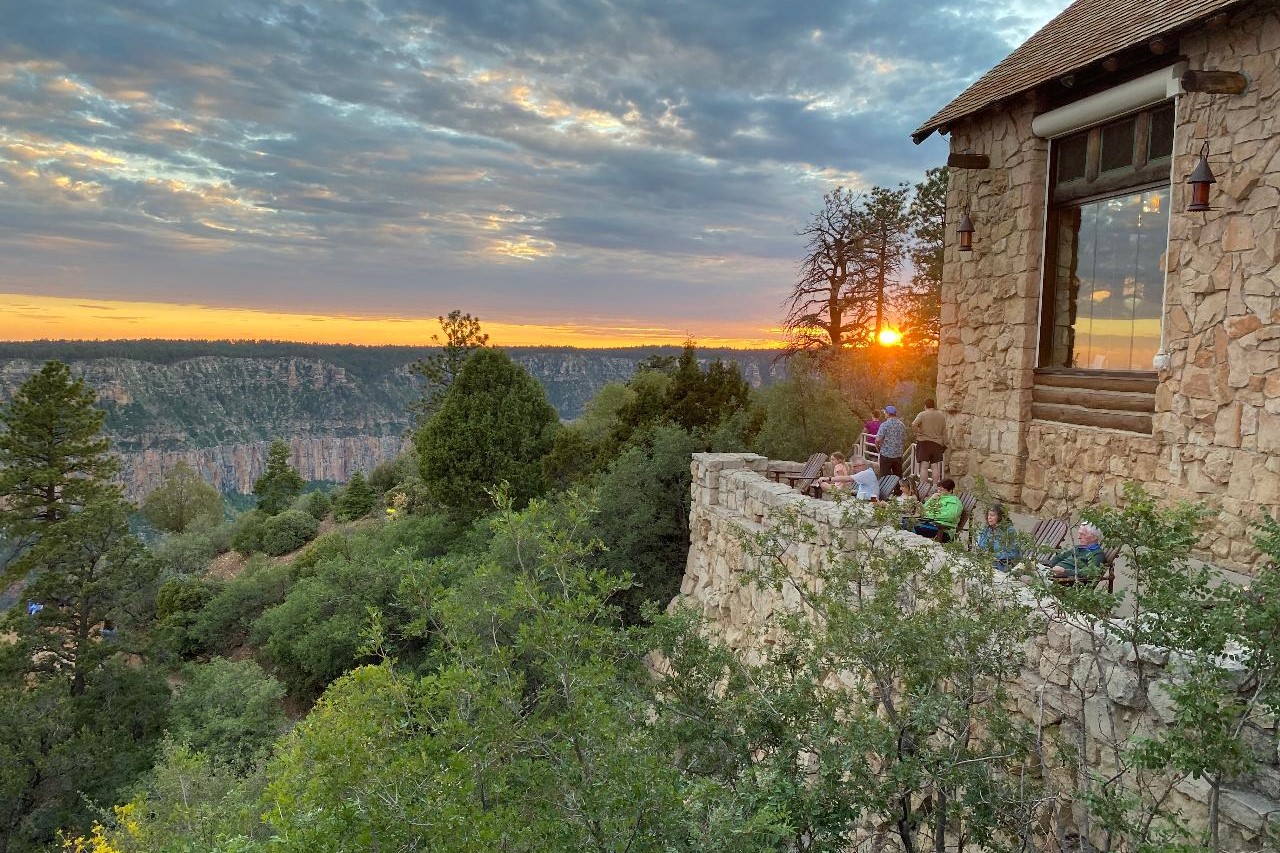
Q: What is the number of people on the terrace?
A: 9